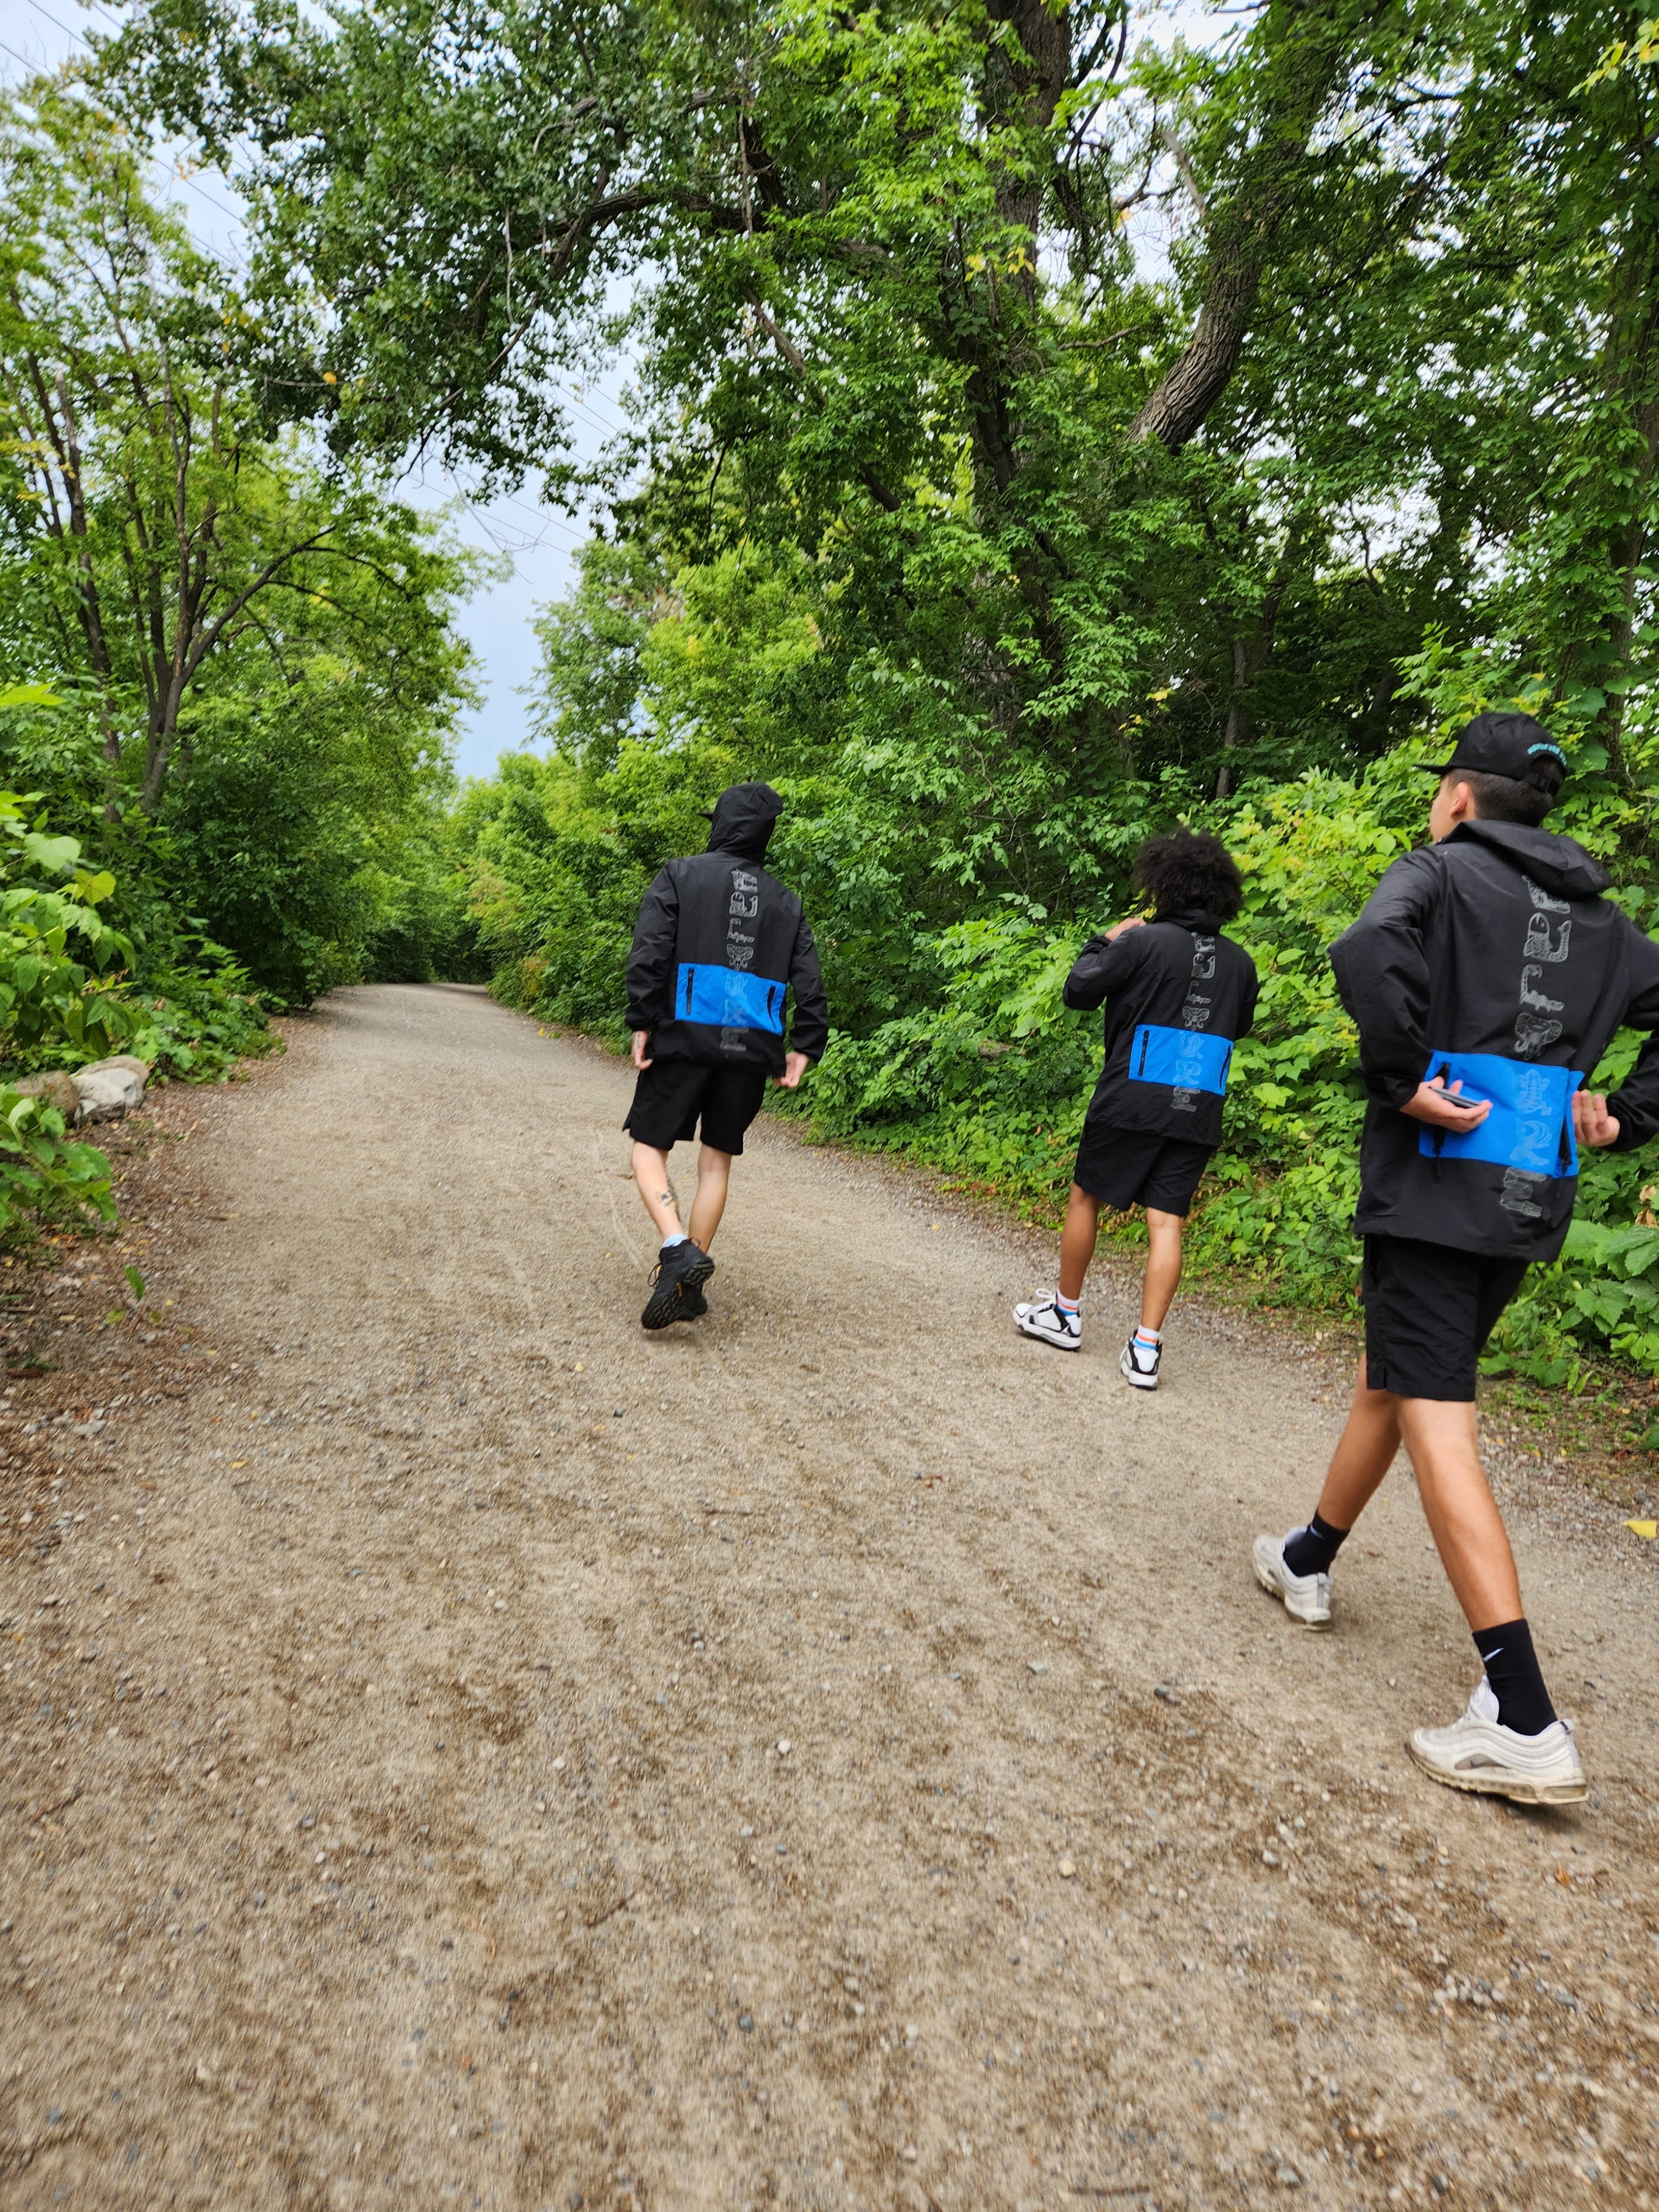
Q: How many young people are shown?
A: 3